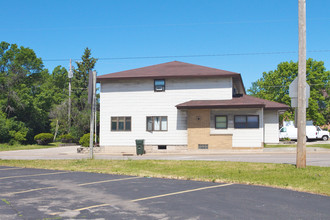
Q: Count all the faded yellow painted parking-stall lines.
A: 4